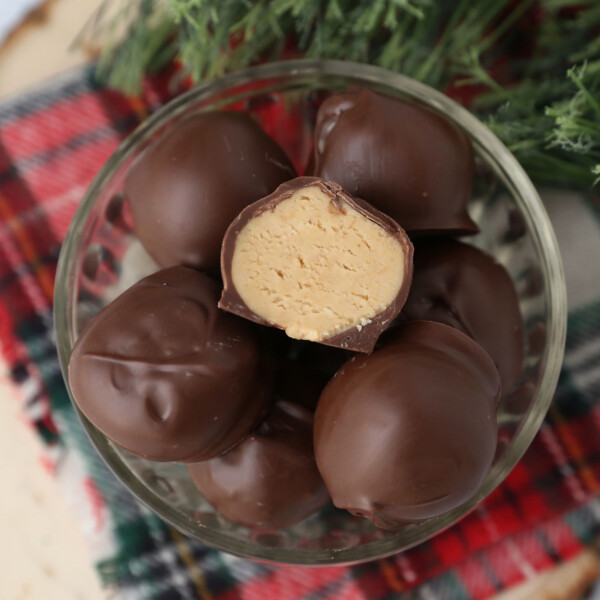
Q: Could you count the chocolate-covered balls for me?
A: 7